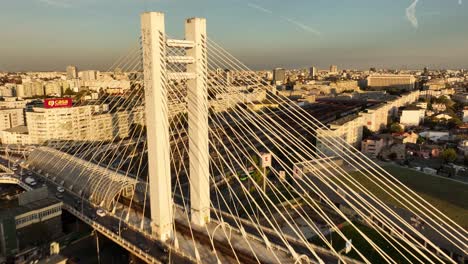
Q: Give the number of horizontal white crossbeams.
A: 3